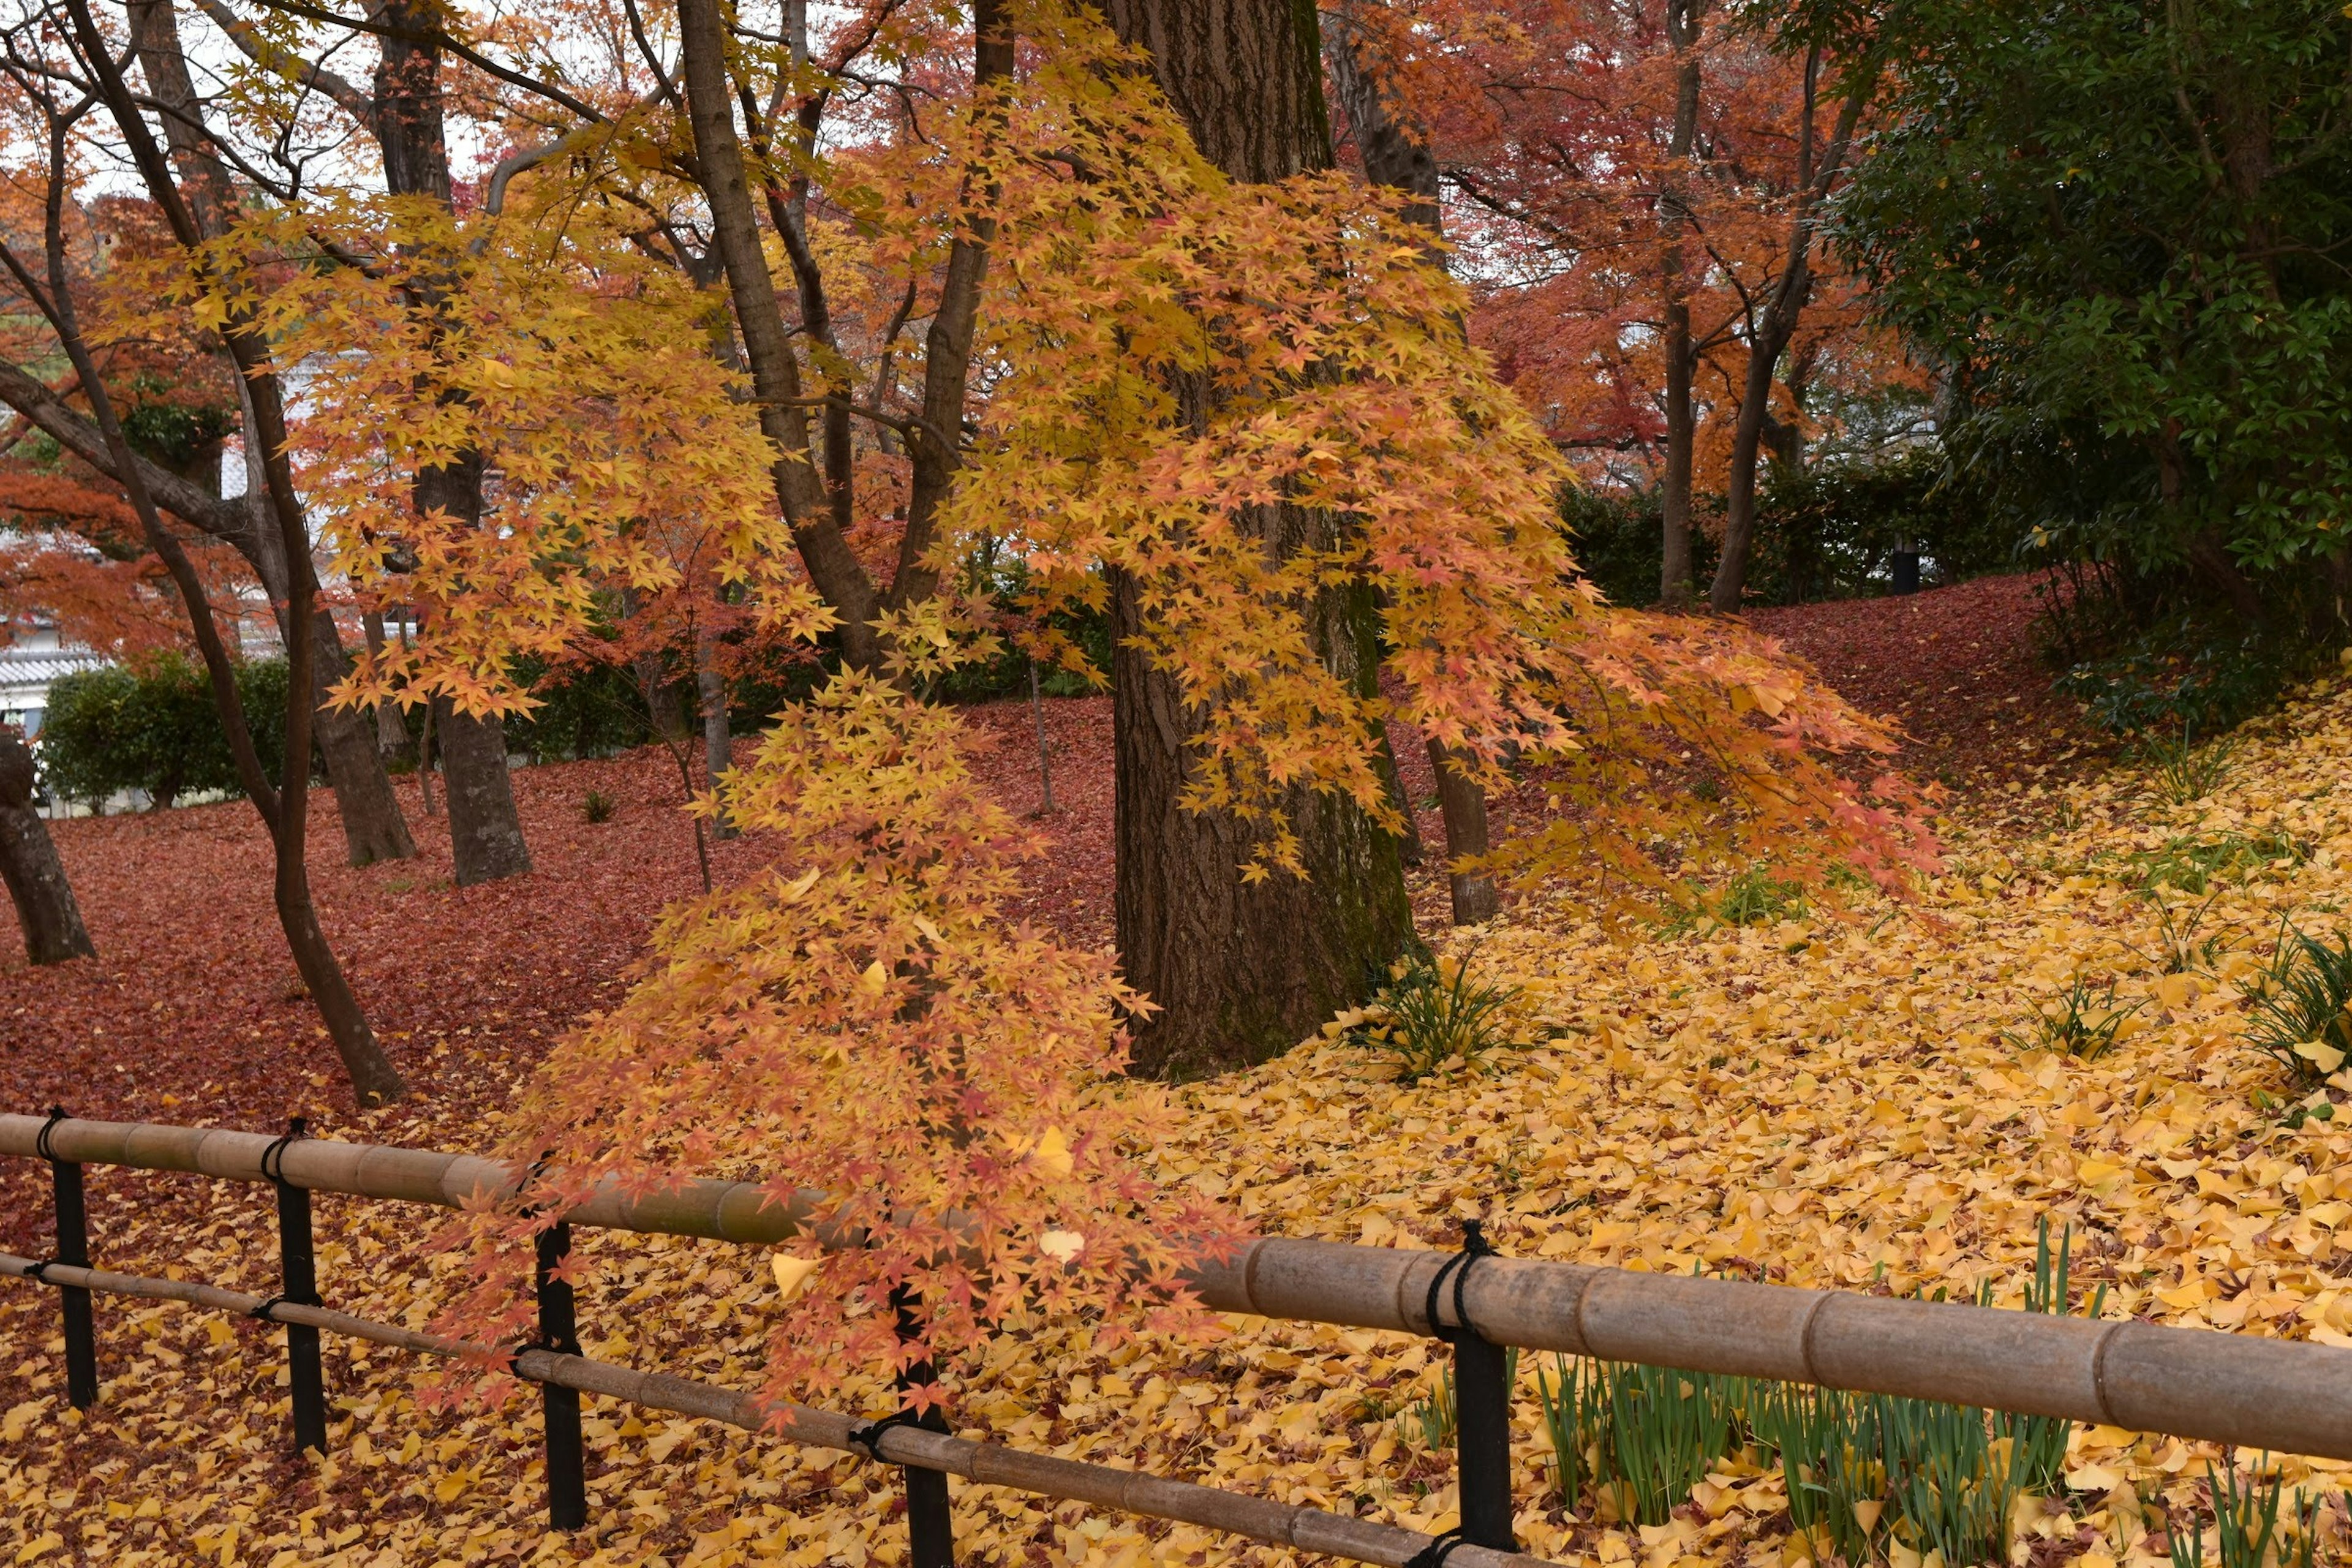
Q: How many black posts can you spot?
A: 5